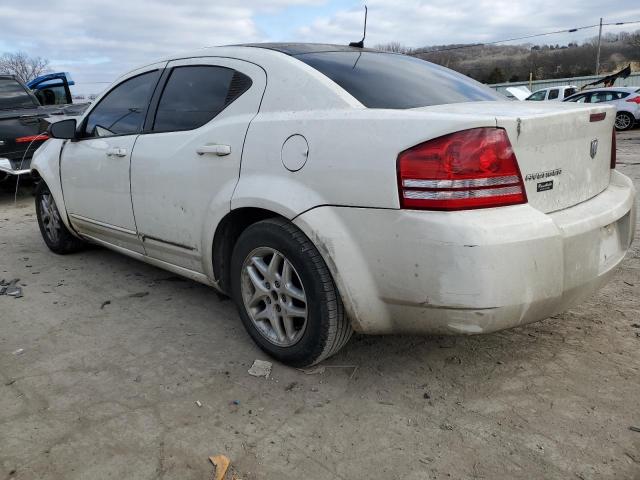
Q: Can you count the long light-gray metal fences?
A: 1